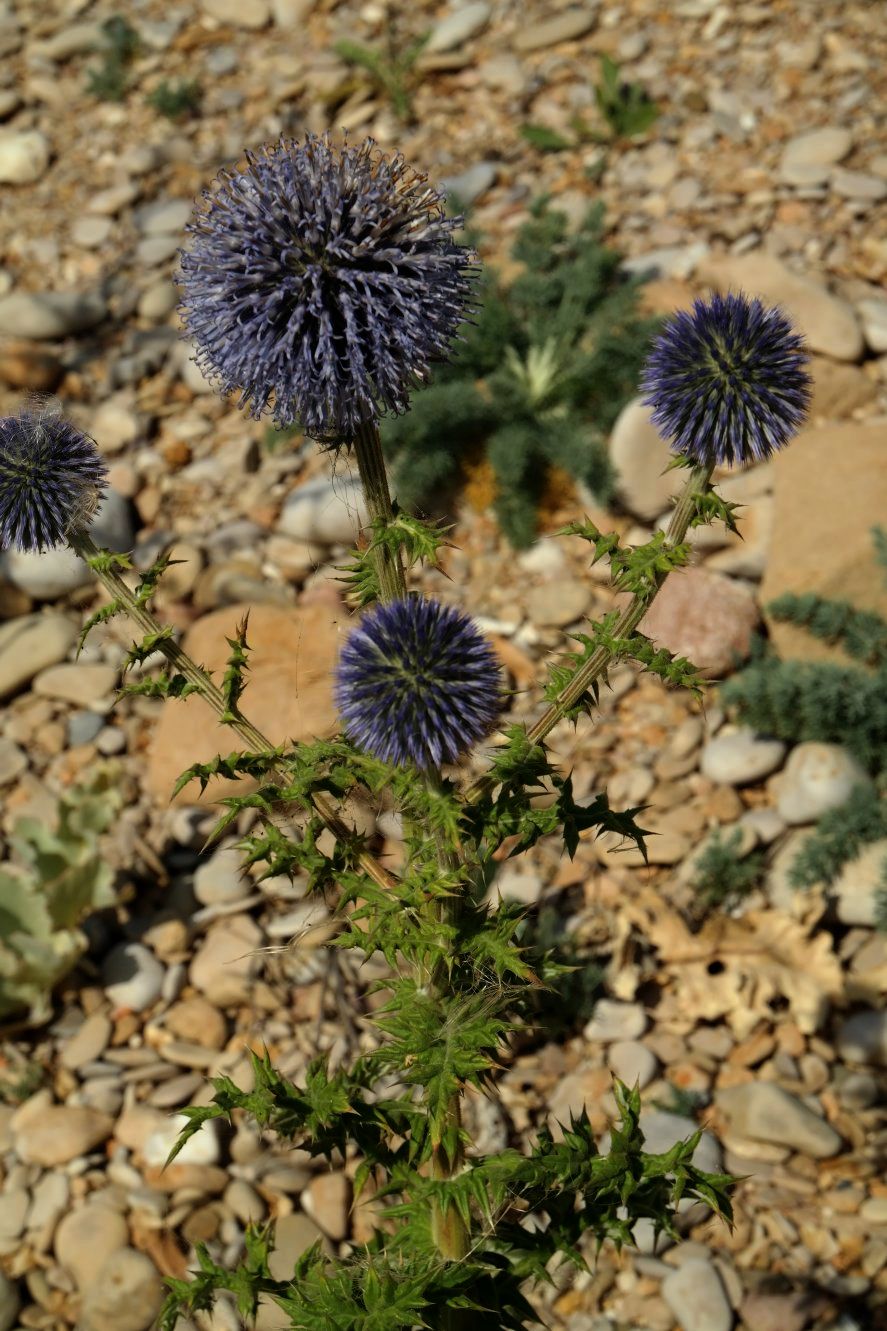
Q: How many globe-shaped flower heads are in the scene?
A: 4